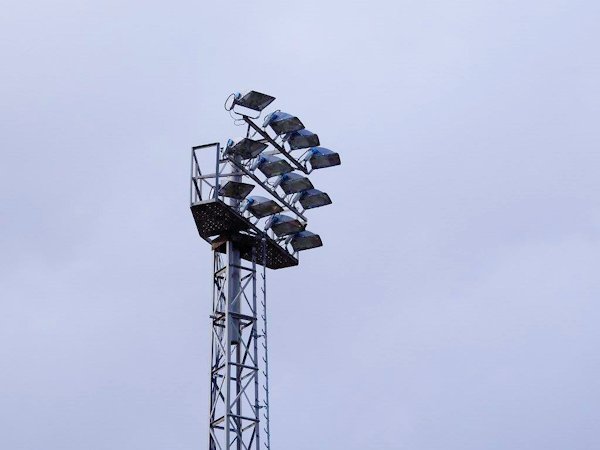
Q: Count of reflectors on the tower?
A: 12